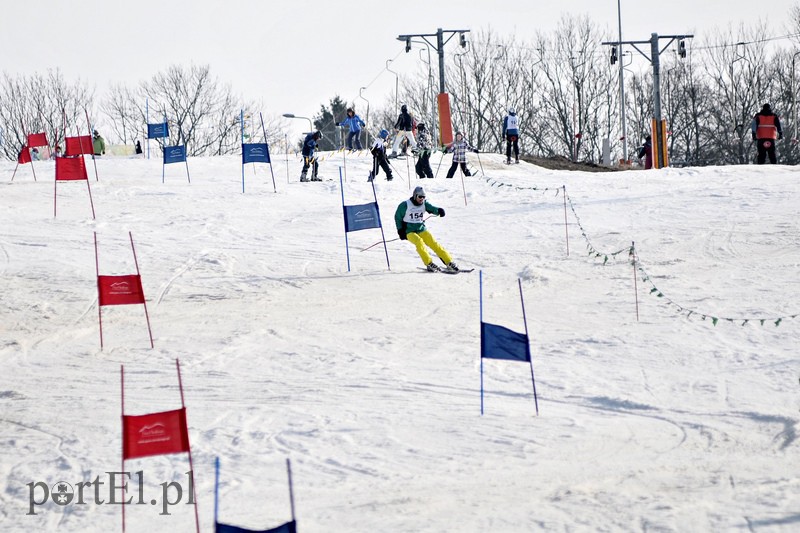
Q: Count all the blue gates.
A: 6